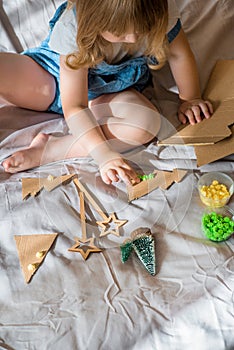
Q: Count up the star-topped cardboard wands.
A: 2